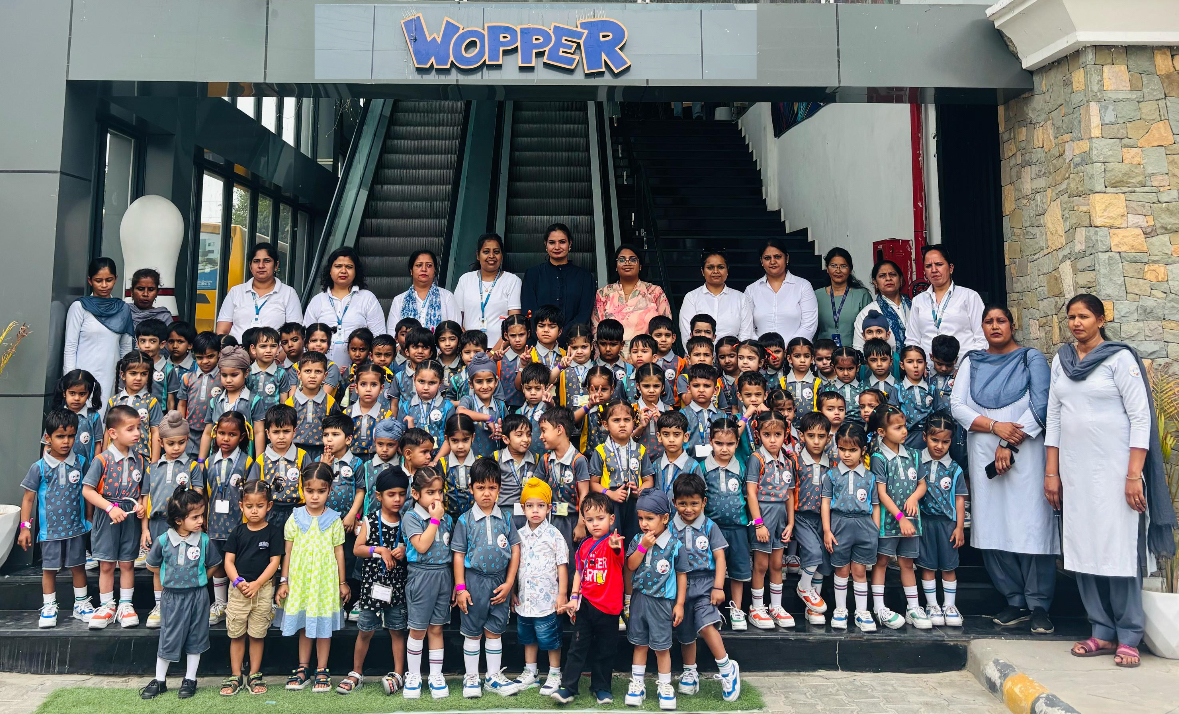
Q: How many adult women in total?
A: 15